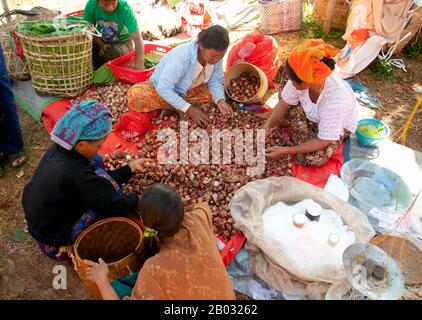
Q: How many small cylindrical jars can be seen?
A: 3